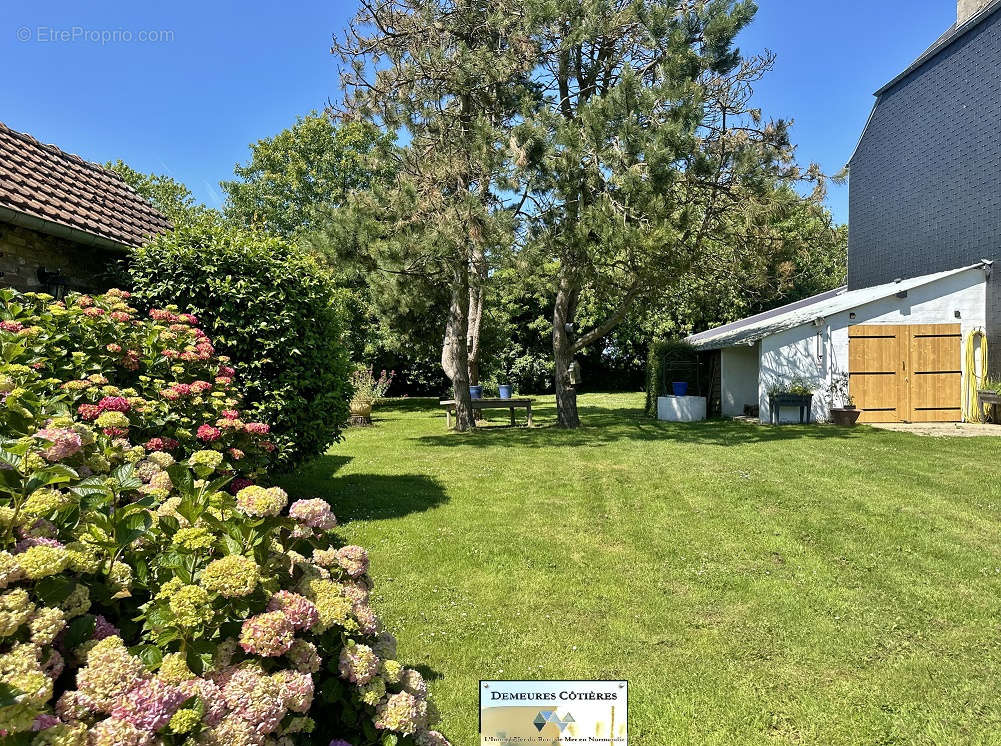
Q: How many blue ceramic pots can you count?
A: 3